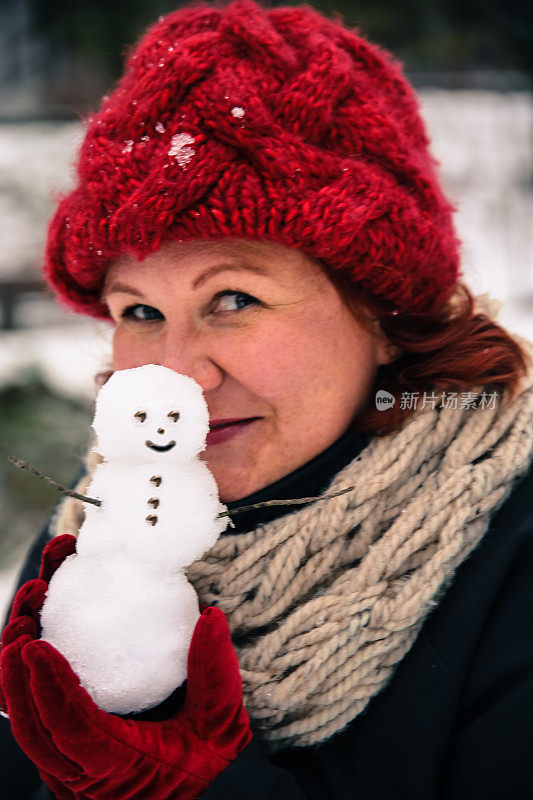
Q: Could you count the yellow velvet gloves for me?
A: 0